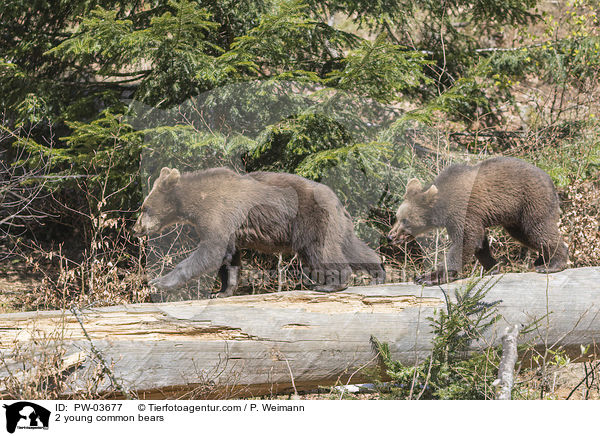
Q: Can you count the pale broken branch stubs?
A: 1